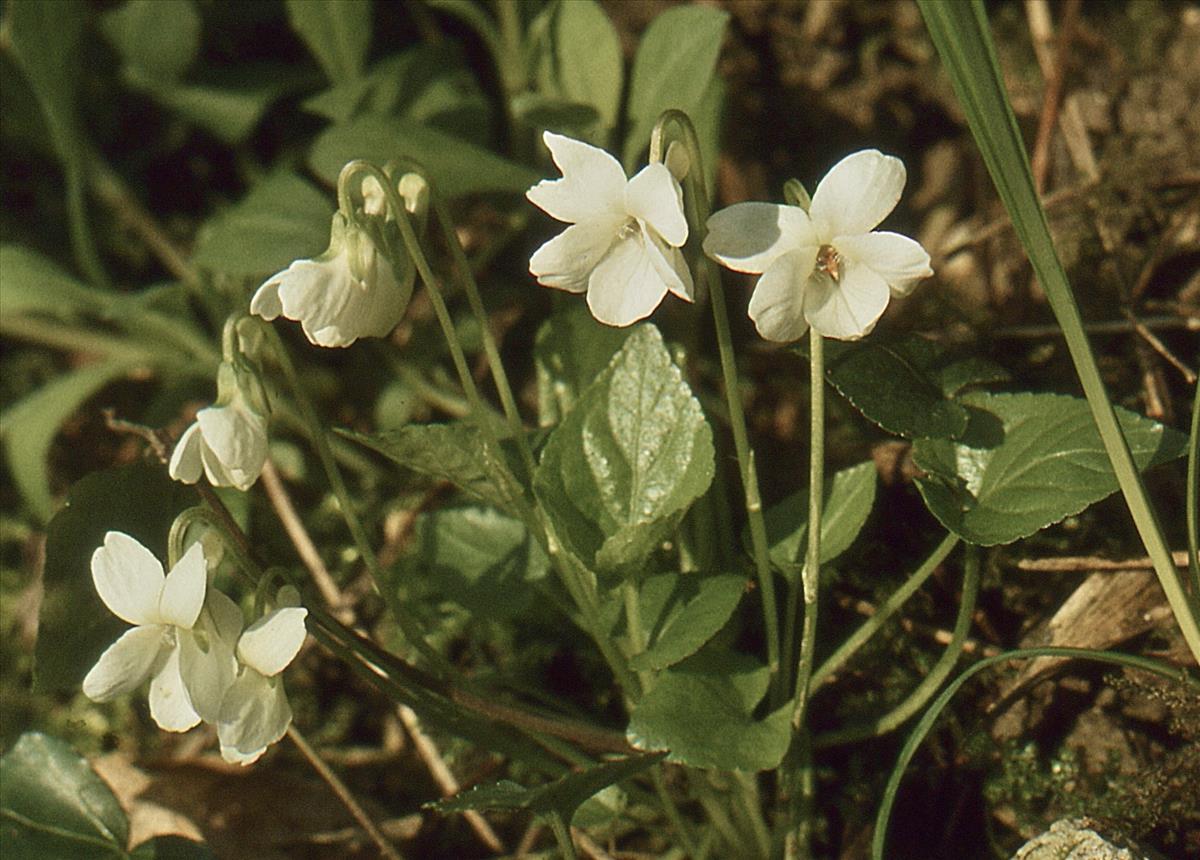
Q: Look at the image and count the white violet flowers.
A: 6